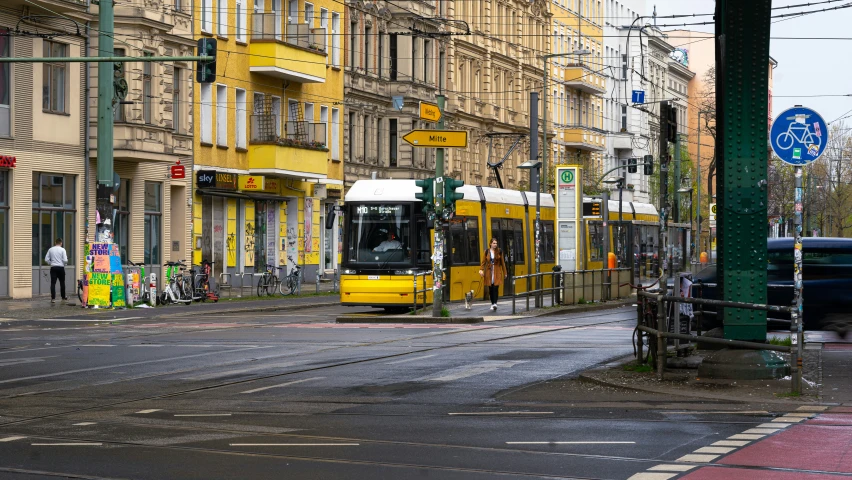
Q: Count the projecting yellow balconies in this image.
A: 4